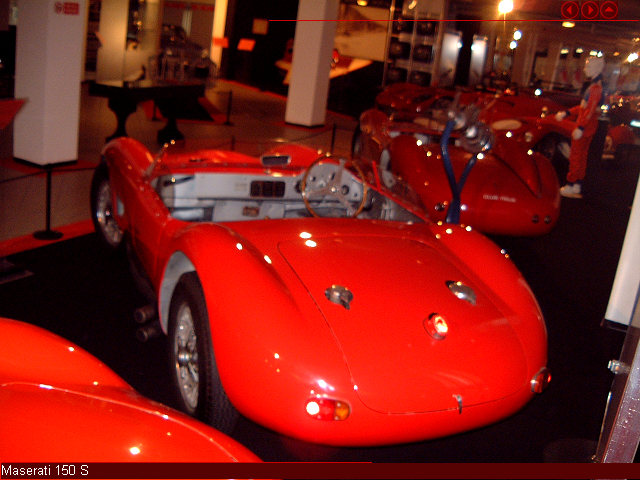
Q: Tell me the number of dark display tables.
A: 1